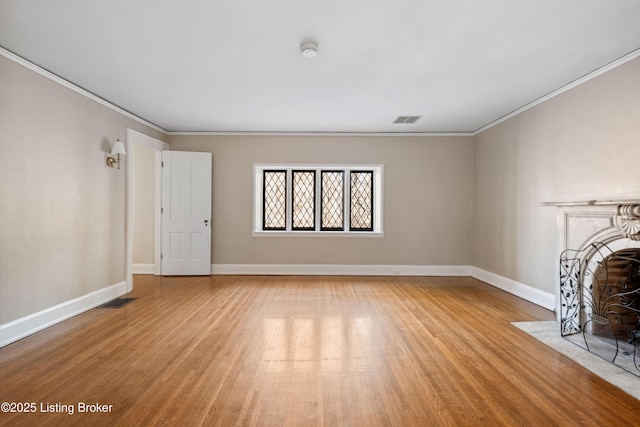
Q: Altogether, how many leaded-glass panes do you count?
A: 4